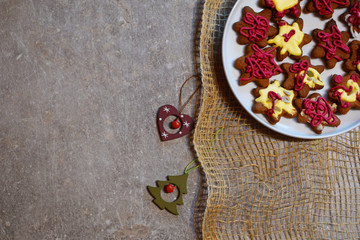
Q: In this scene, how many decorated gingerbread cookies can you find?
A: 12